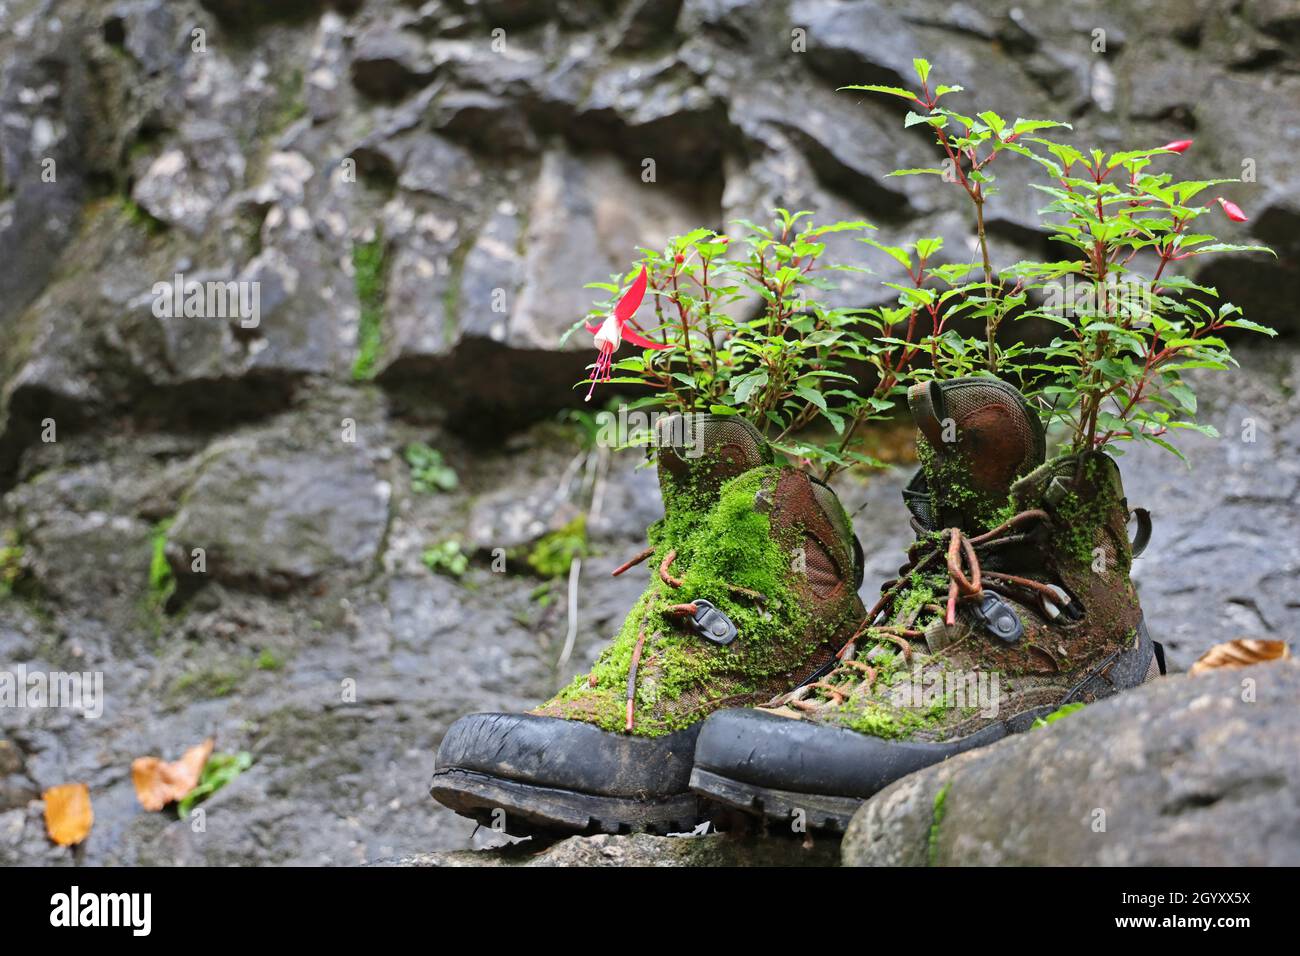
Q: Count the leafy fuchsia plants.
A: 2